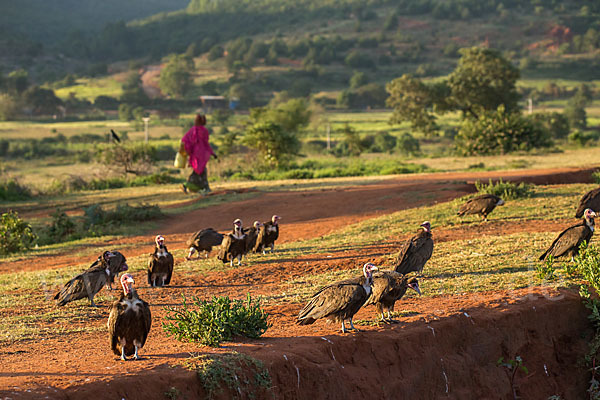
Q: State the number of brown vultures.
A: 14